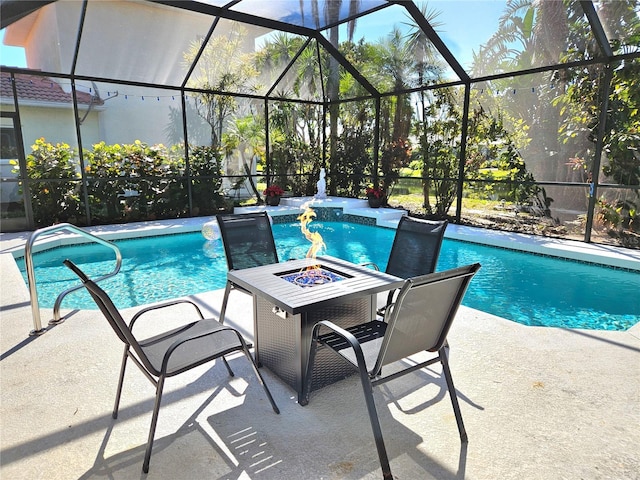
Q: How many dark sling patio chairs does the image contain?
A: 4